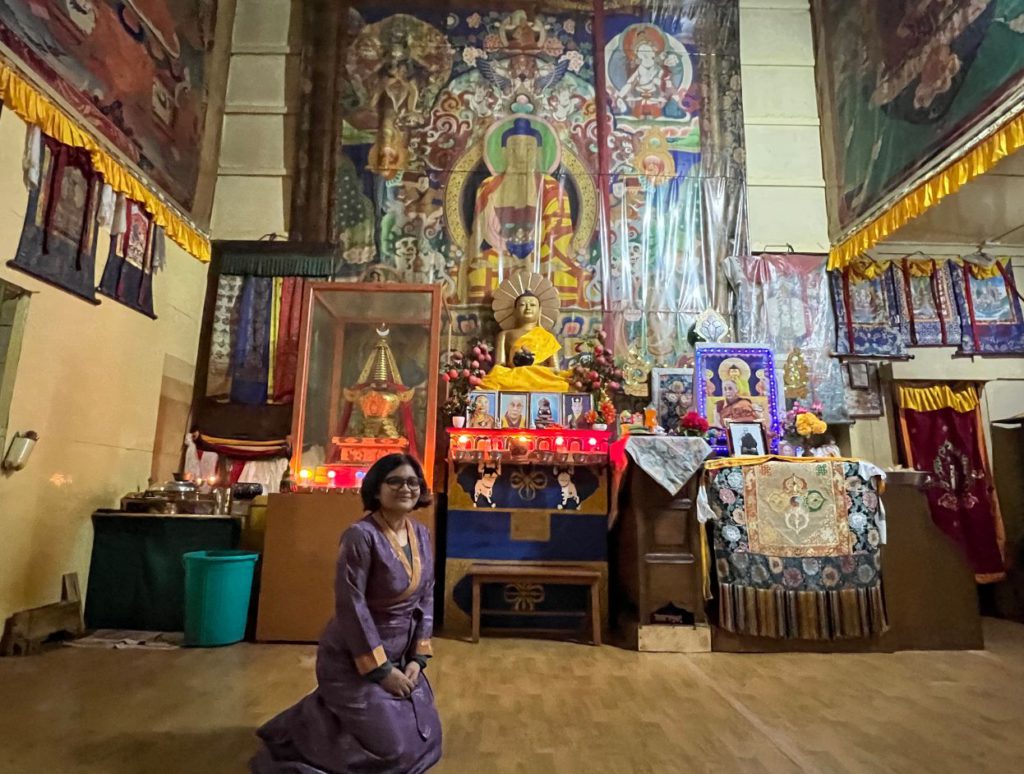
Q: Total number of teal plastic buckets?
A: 1